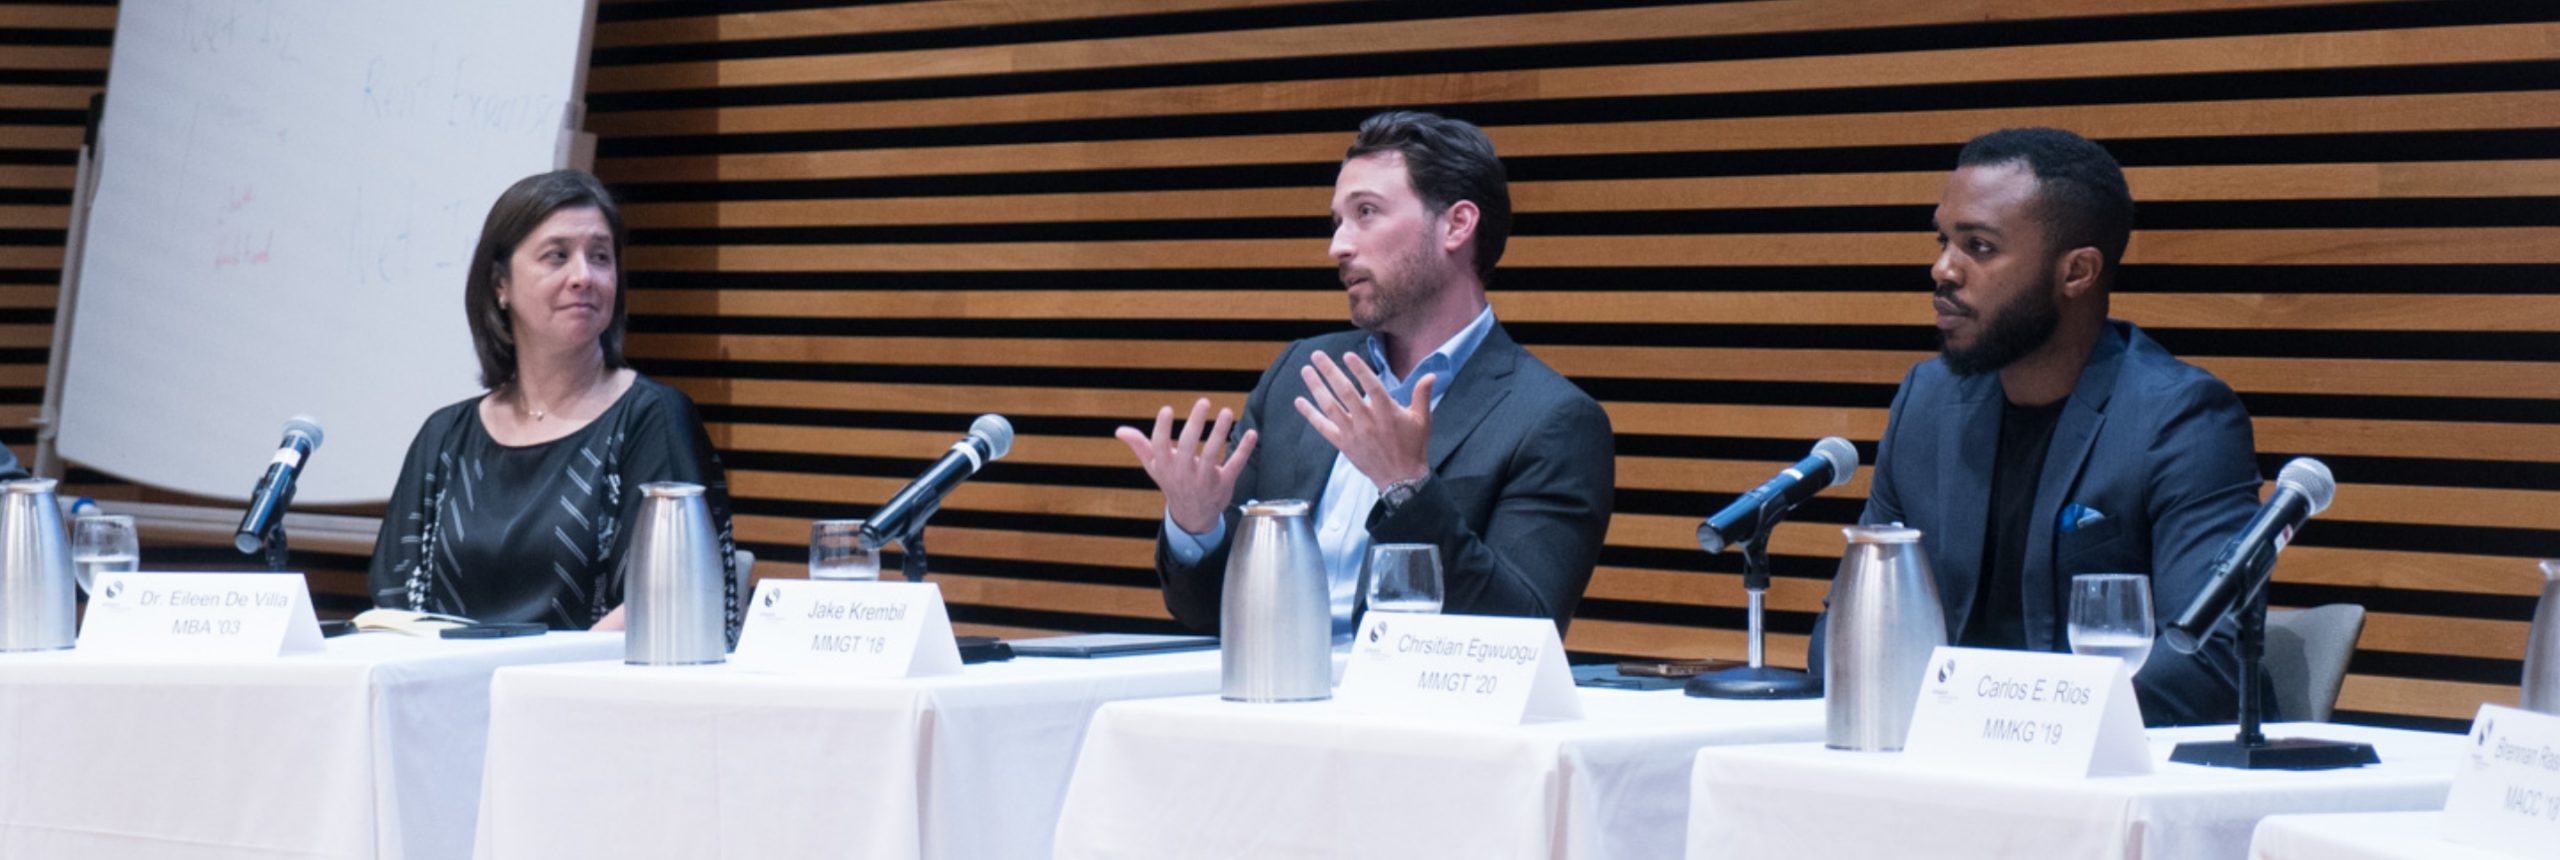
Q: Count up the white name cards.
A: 5